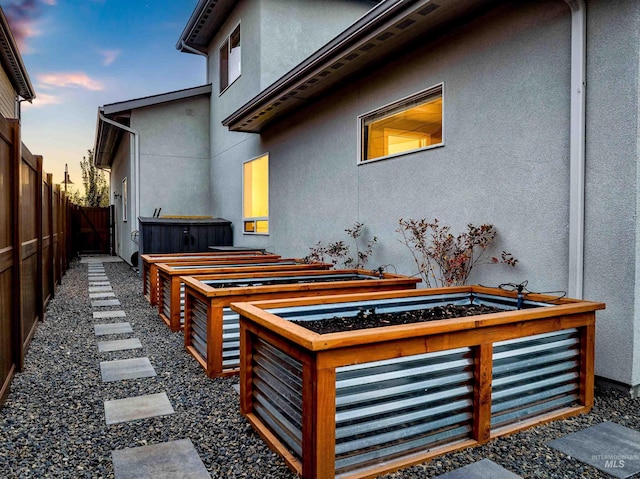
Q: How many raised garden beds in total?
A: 4